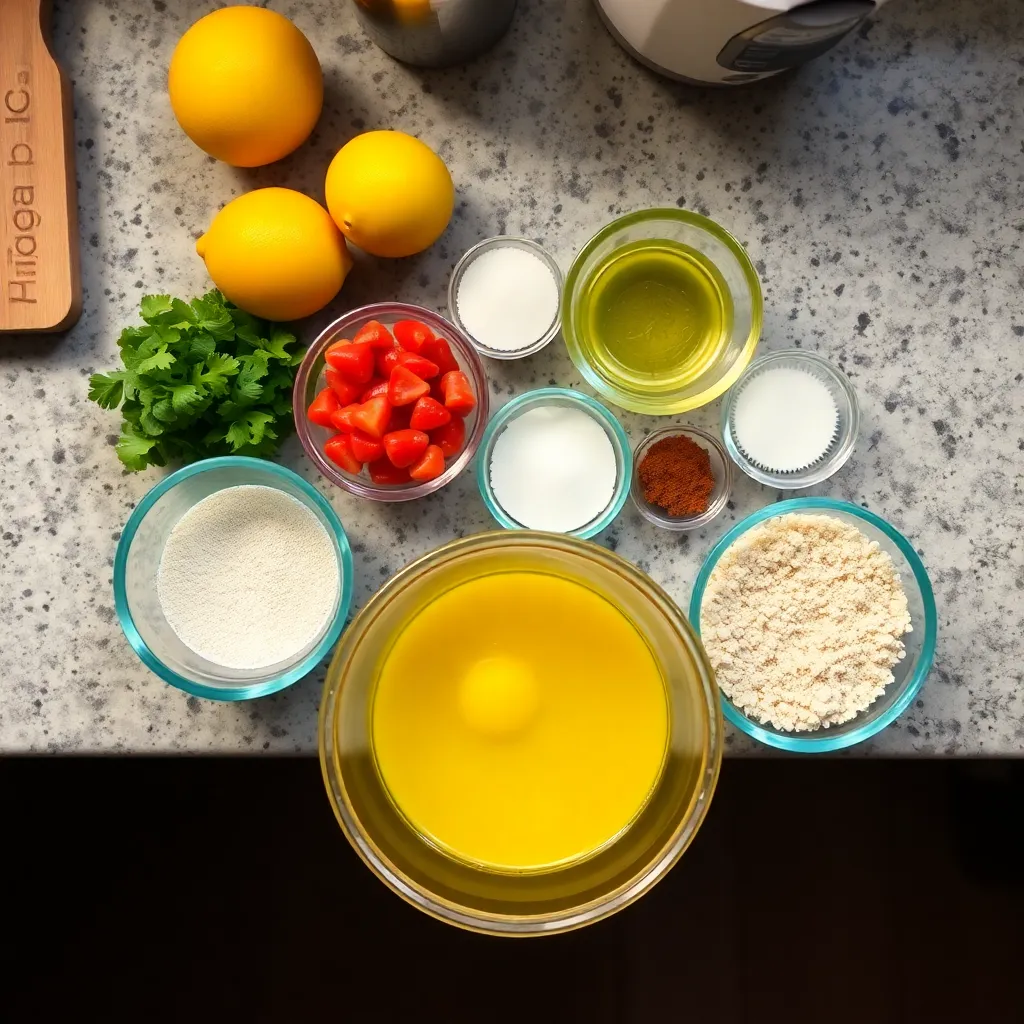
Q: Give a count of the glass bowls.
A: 9